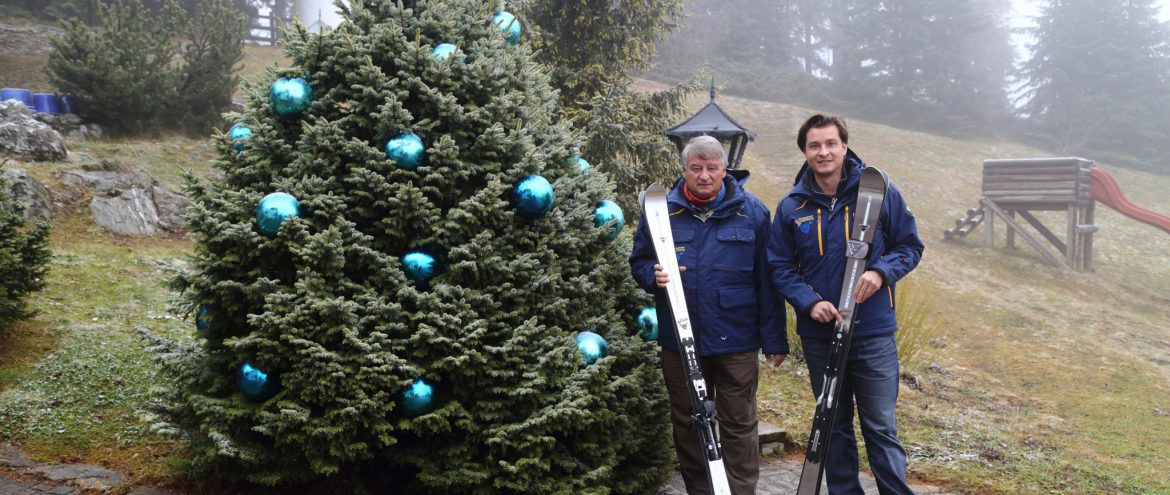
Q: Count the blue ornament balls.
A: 15